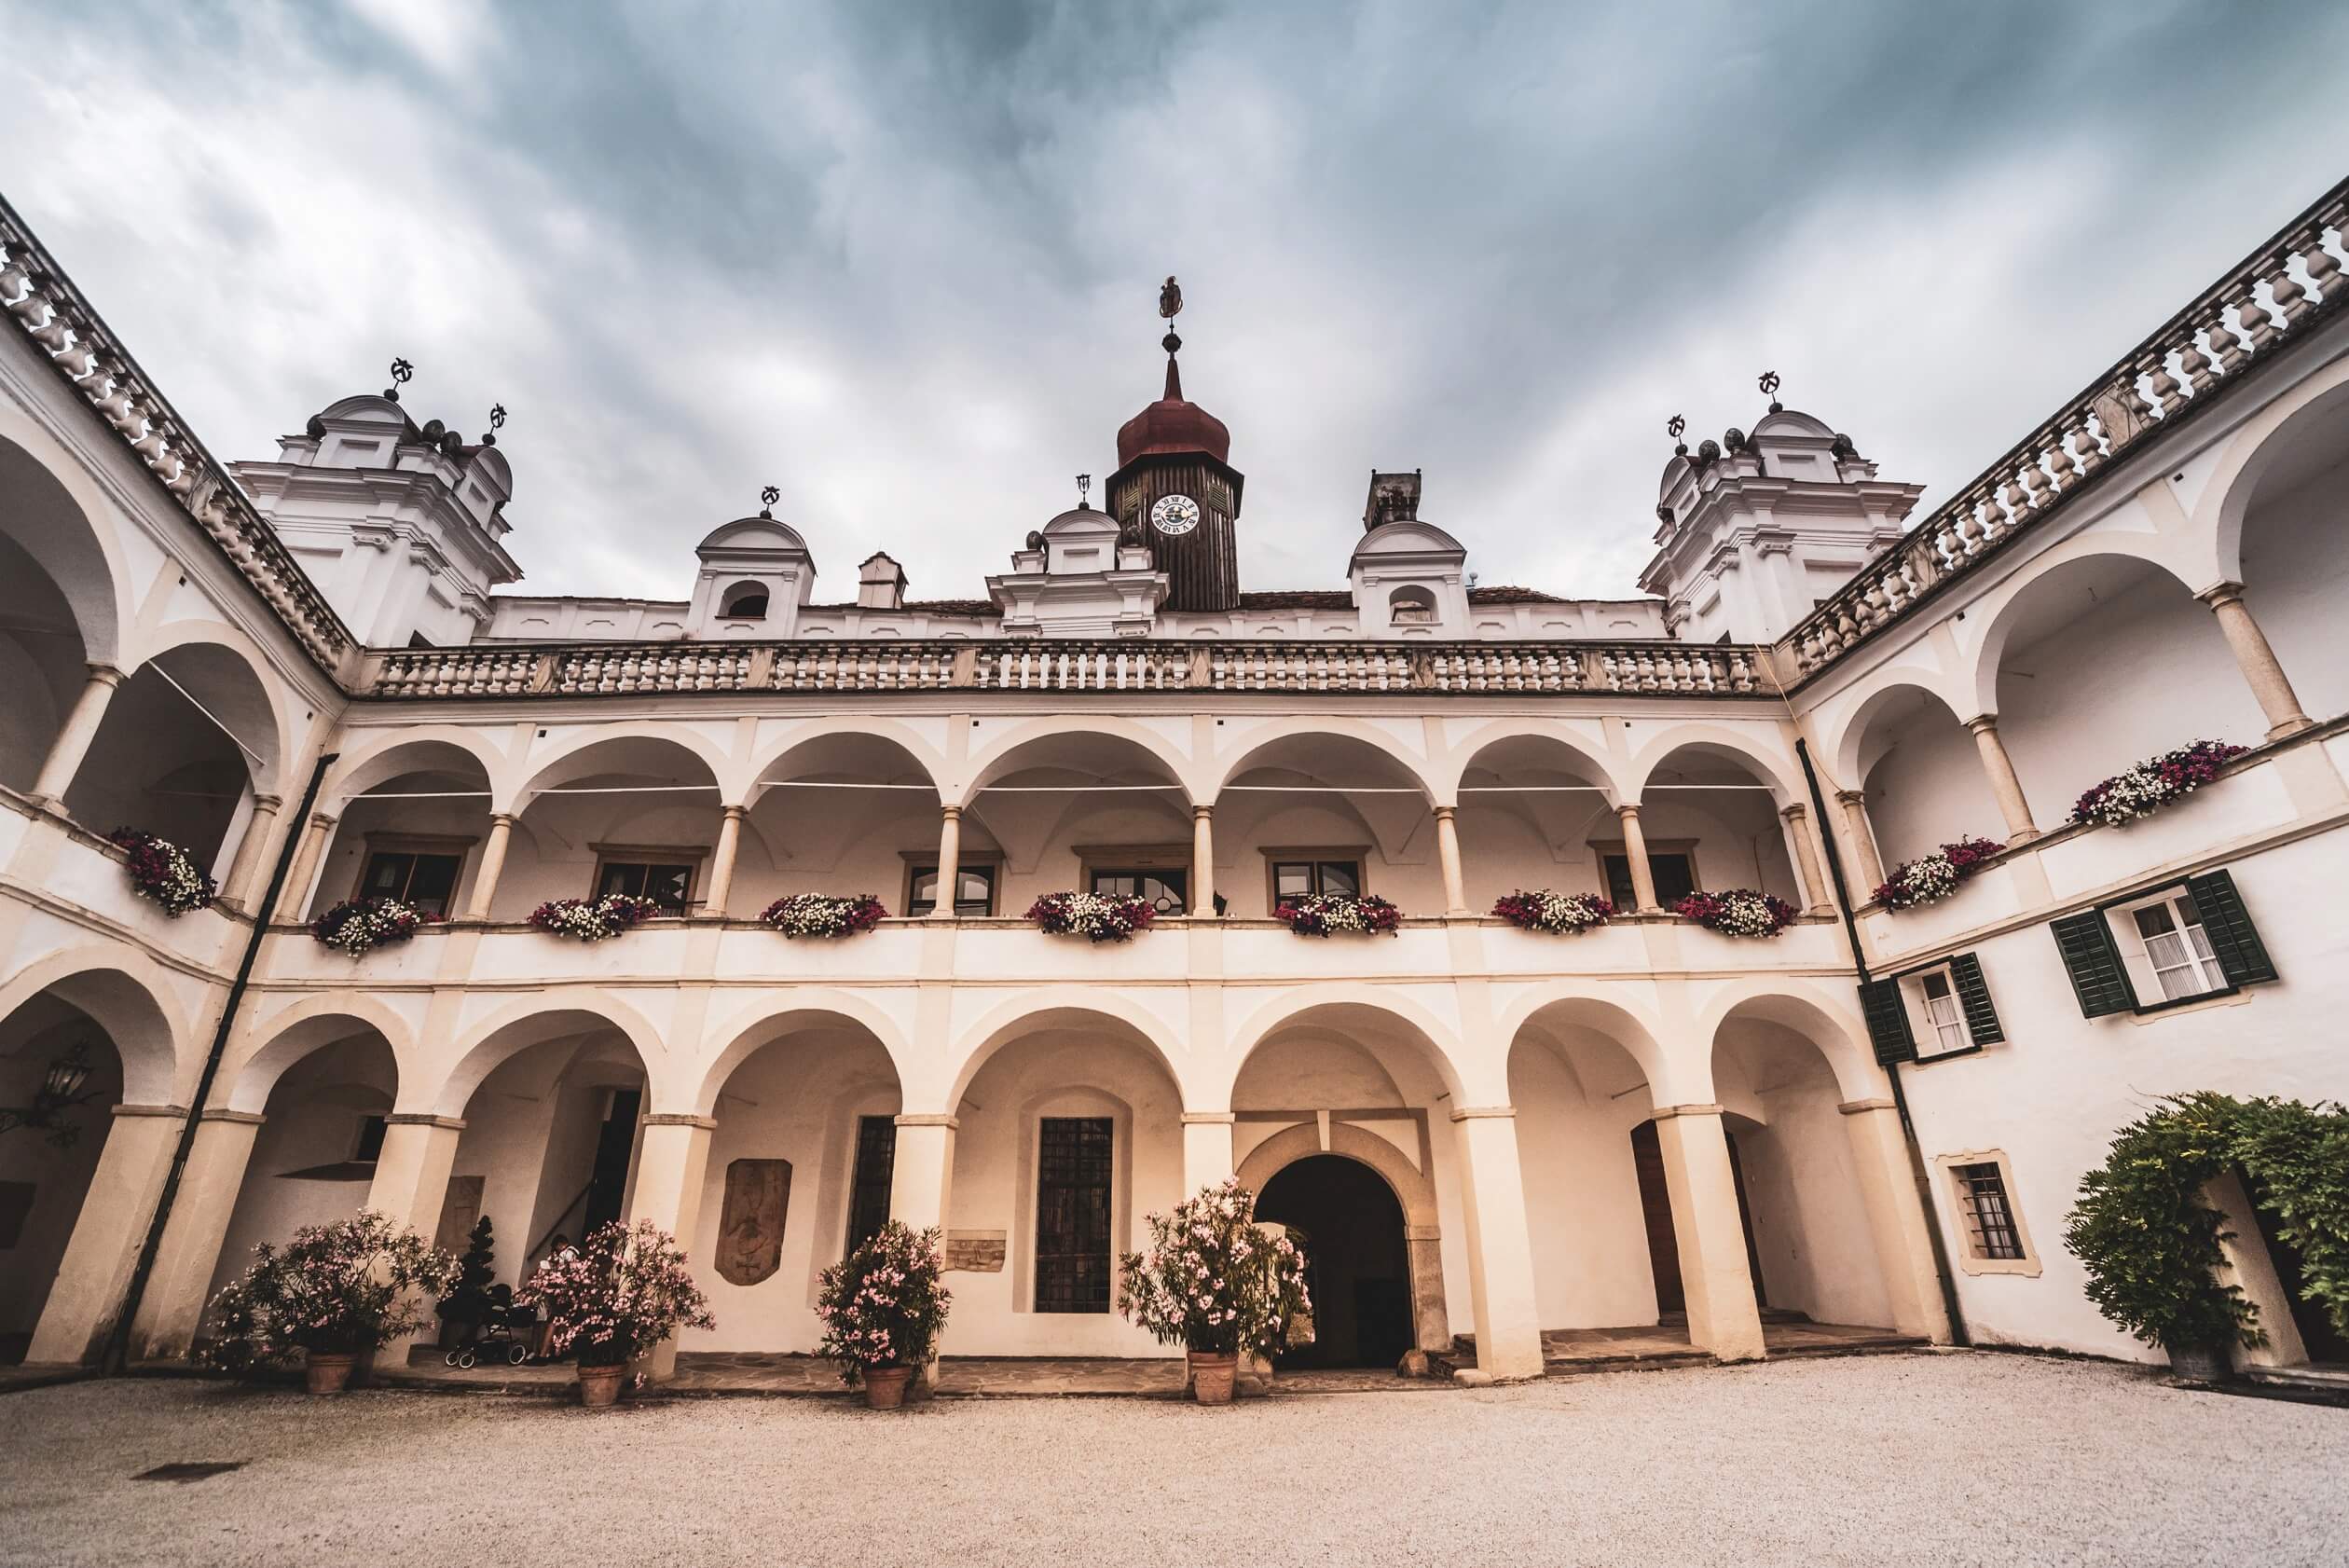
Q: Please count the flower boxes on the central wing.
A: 7